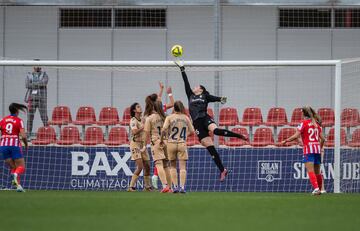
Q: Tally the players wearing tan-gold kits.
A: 3